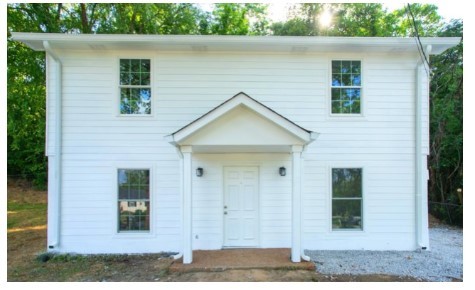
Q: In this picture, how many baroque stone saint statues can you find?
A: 0